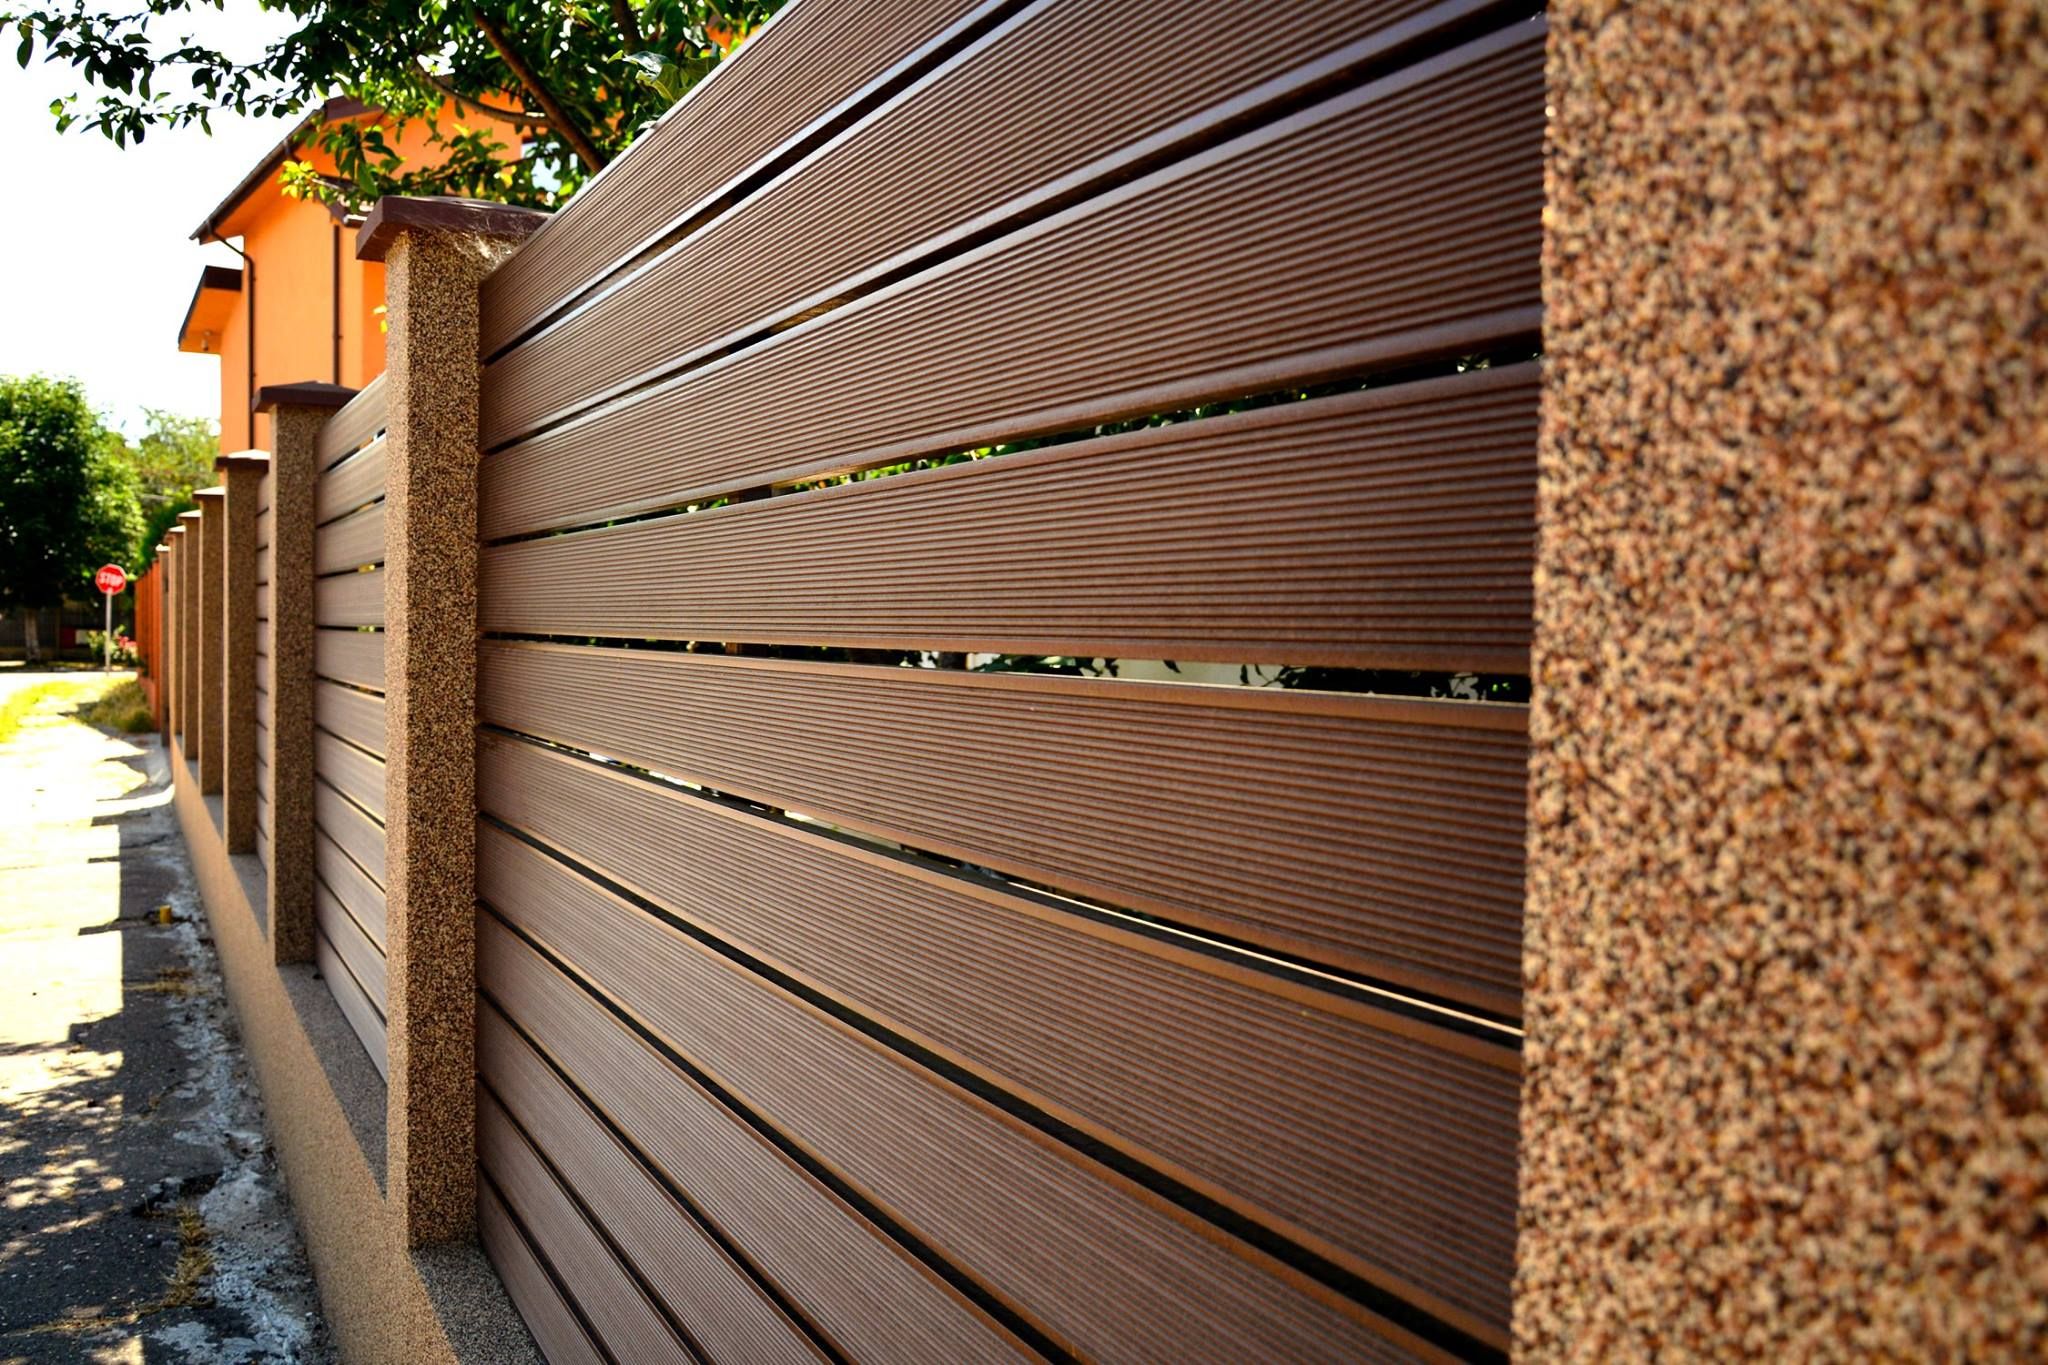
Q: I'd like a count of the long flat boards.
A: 11